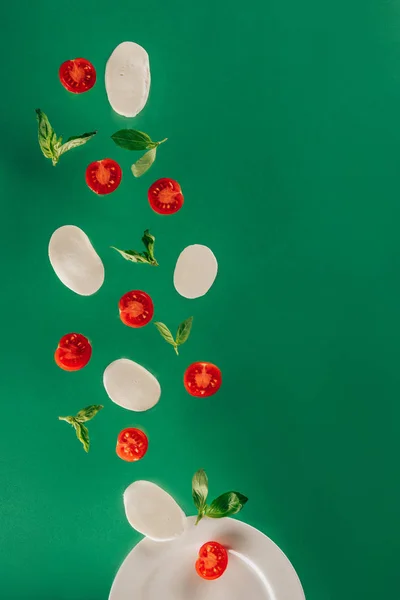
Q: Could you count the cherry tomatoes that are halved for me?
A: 8